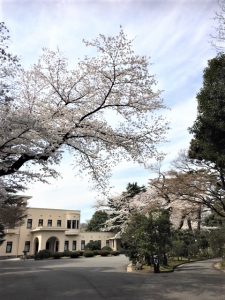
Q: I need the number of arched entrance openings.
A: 2